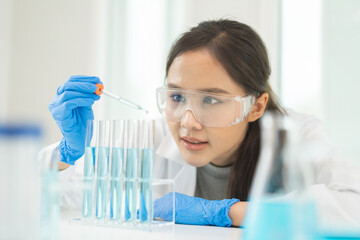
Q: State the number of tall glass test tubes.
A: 5